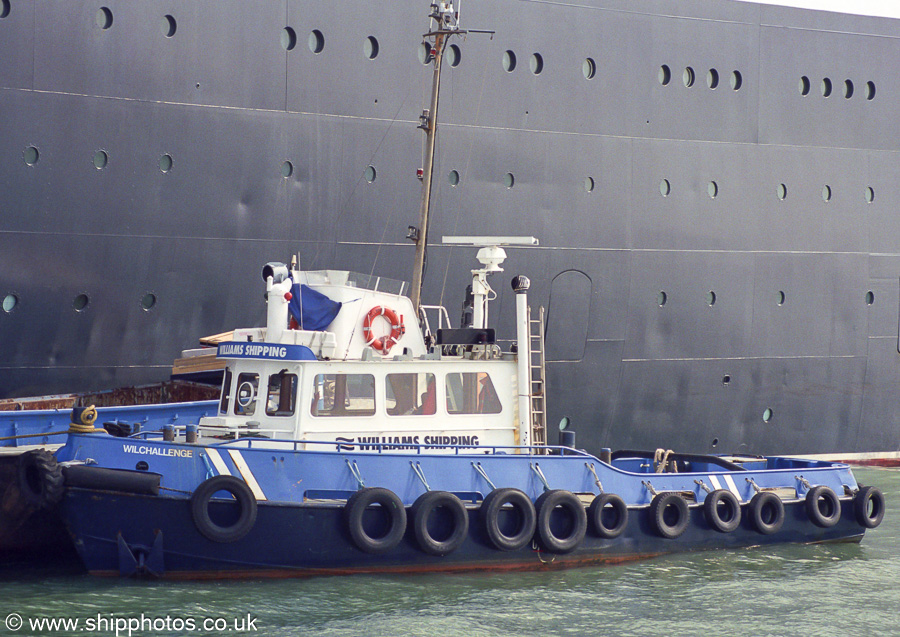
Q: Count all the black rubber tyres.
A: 12